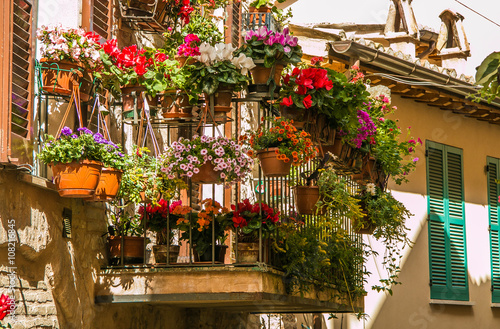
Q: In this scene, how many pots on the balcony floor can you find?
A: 4